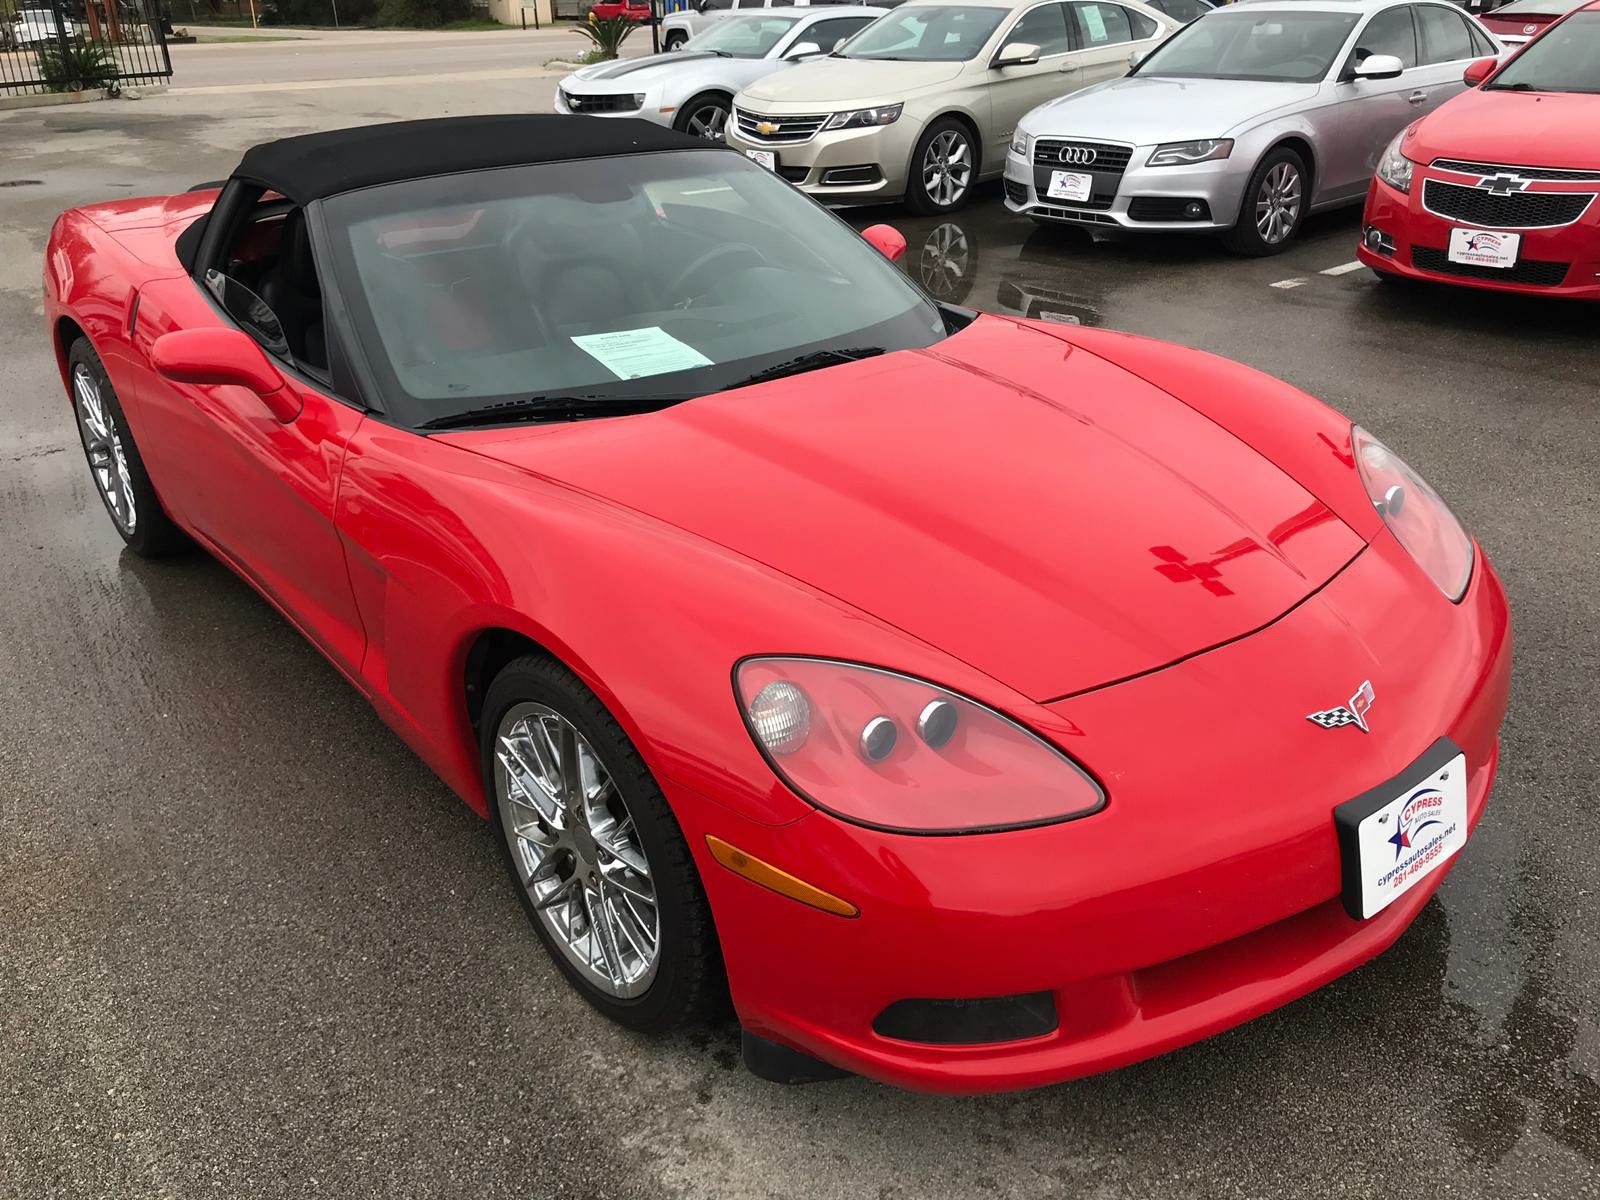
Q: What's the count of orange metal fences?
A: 0